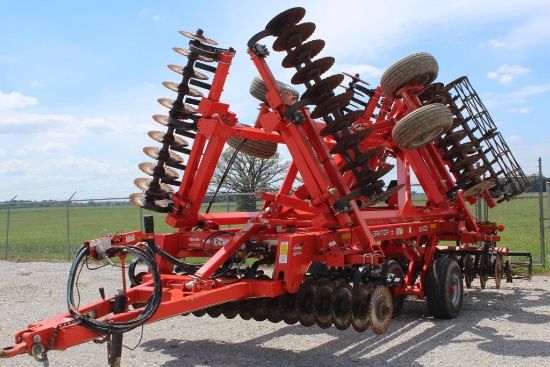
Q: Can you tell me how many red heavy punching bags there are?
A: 0